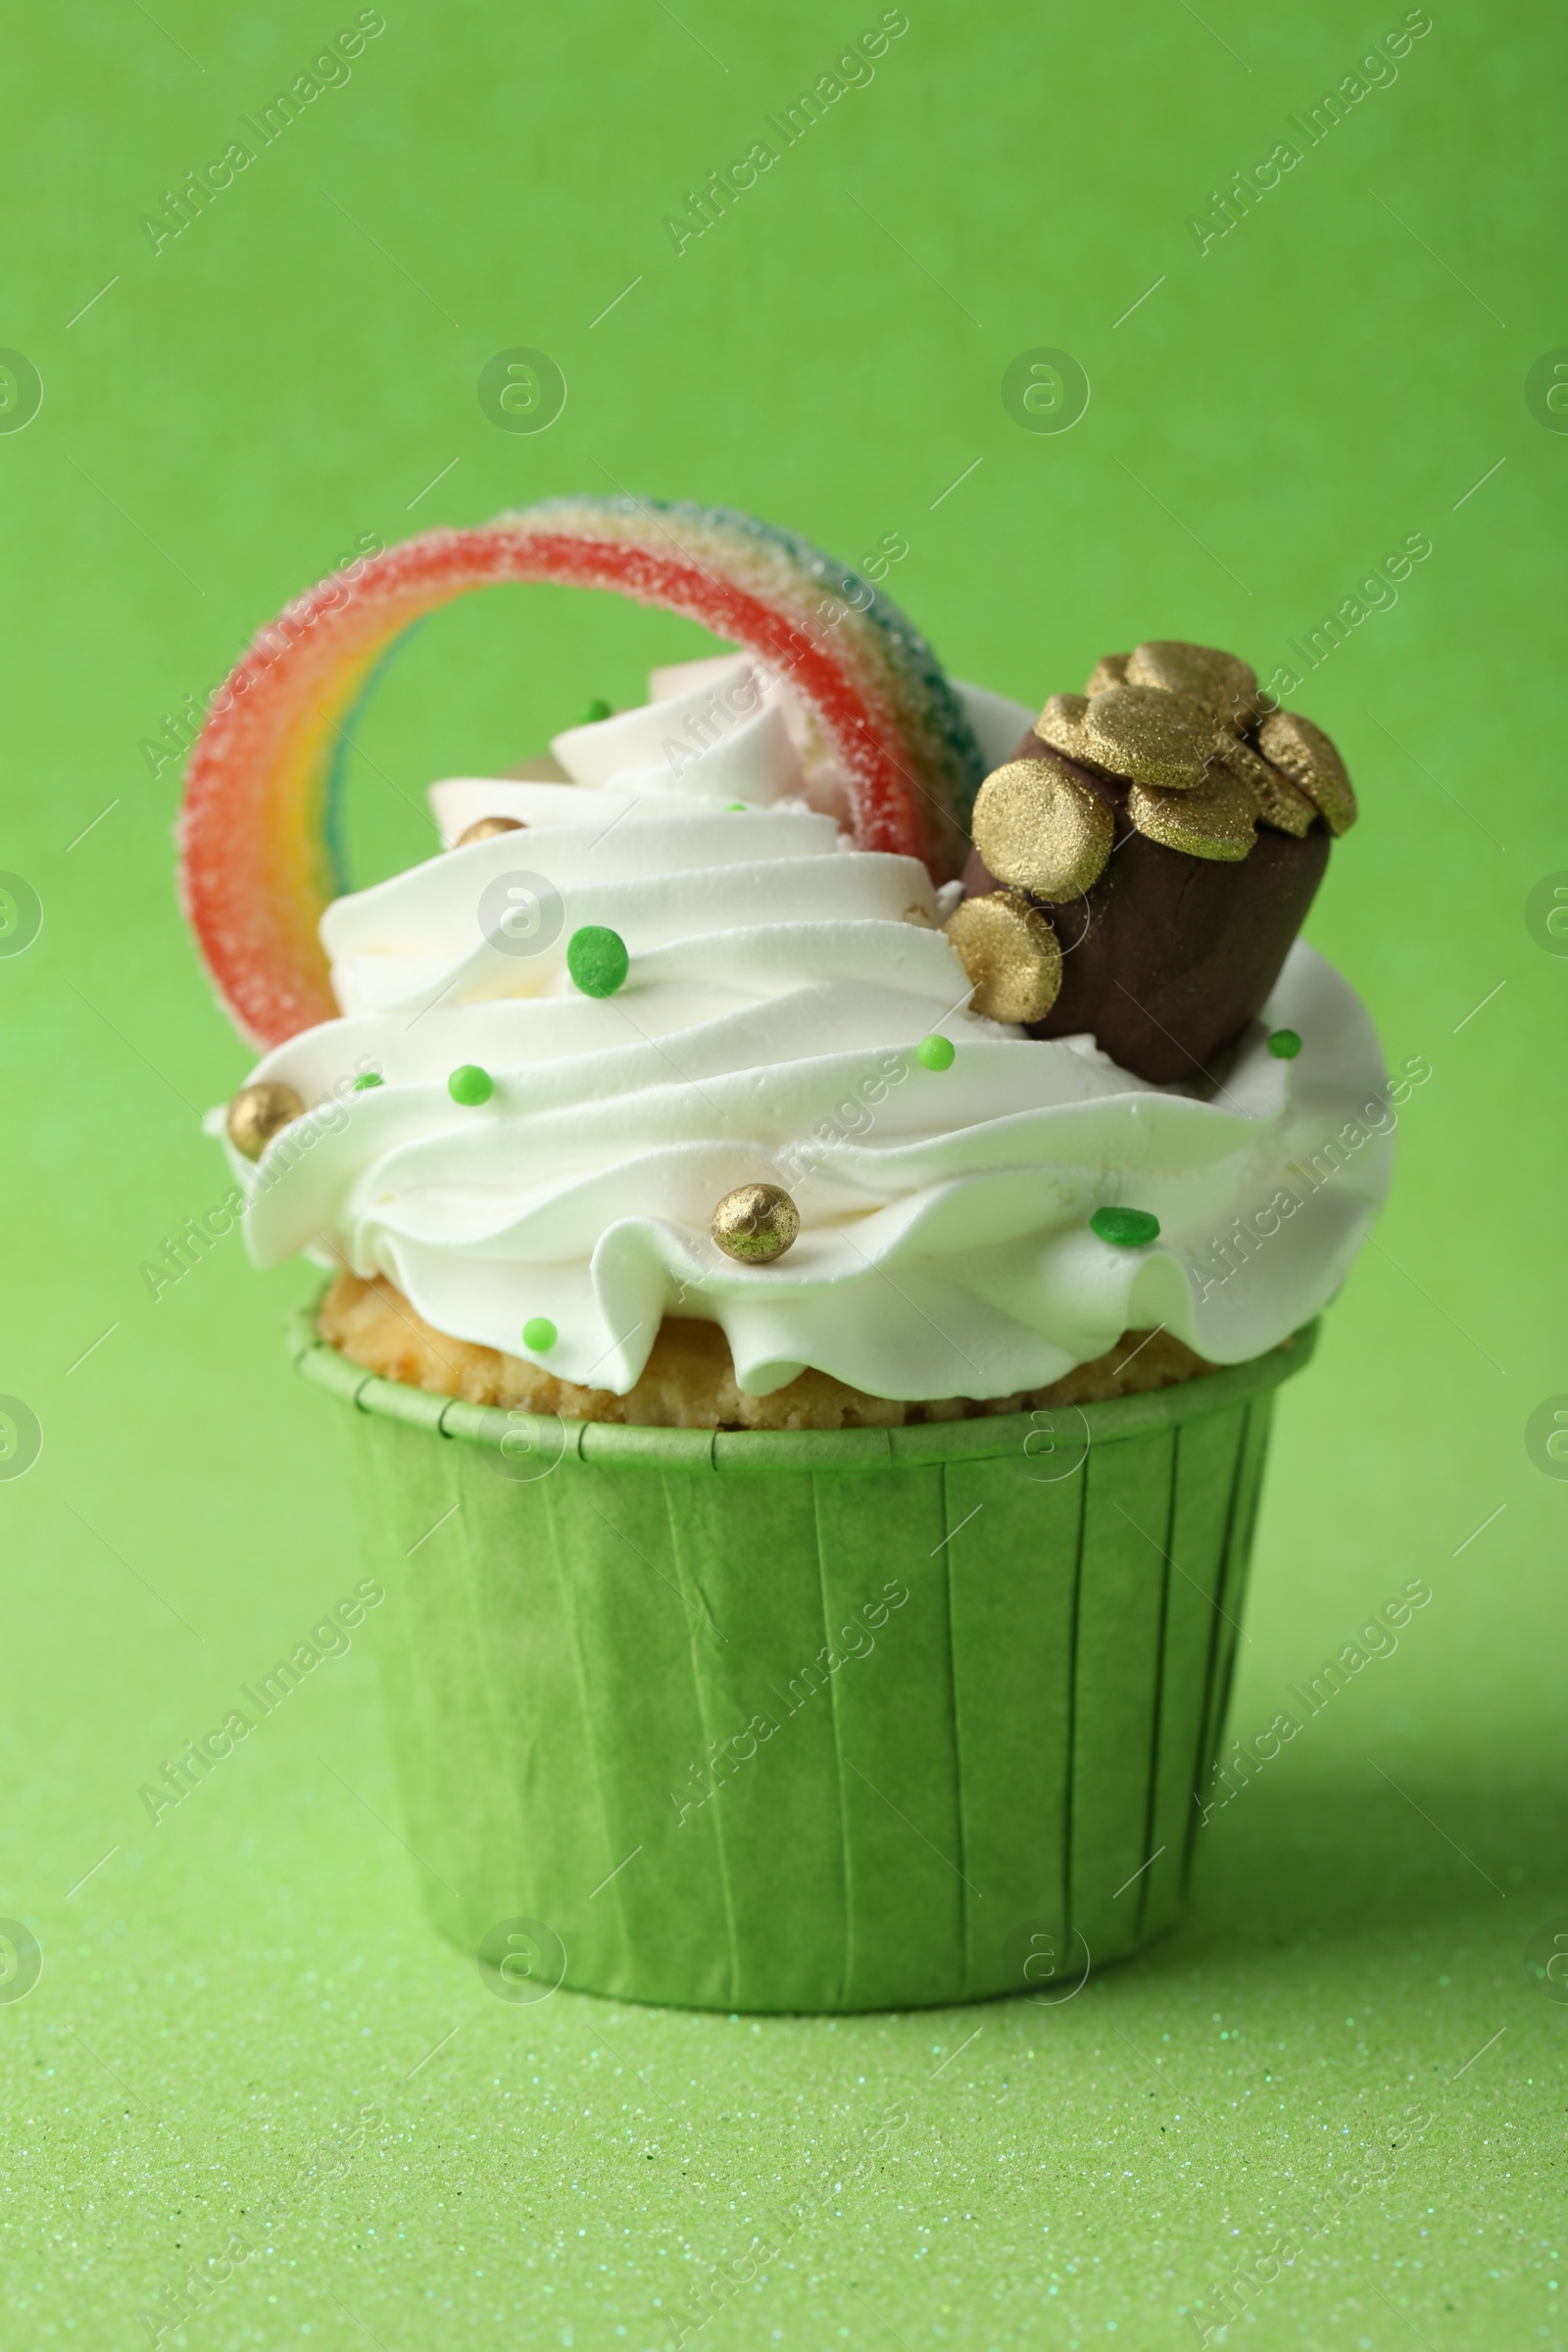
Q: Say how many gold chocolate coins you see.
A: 9